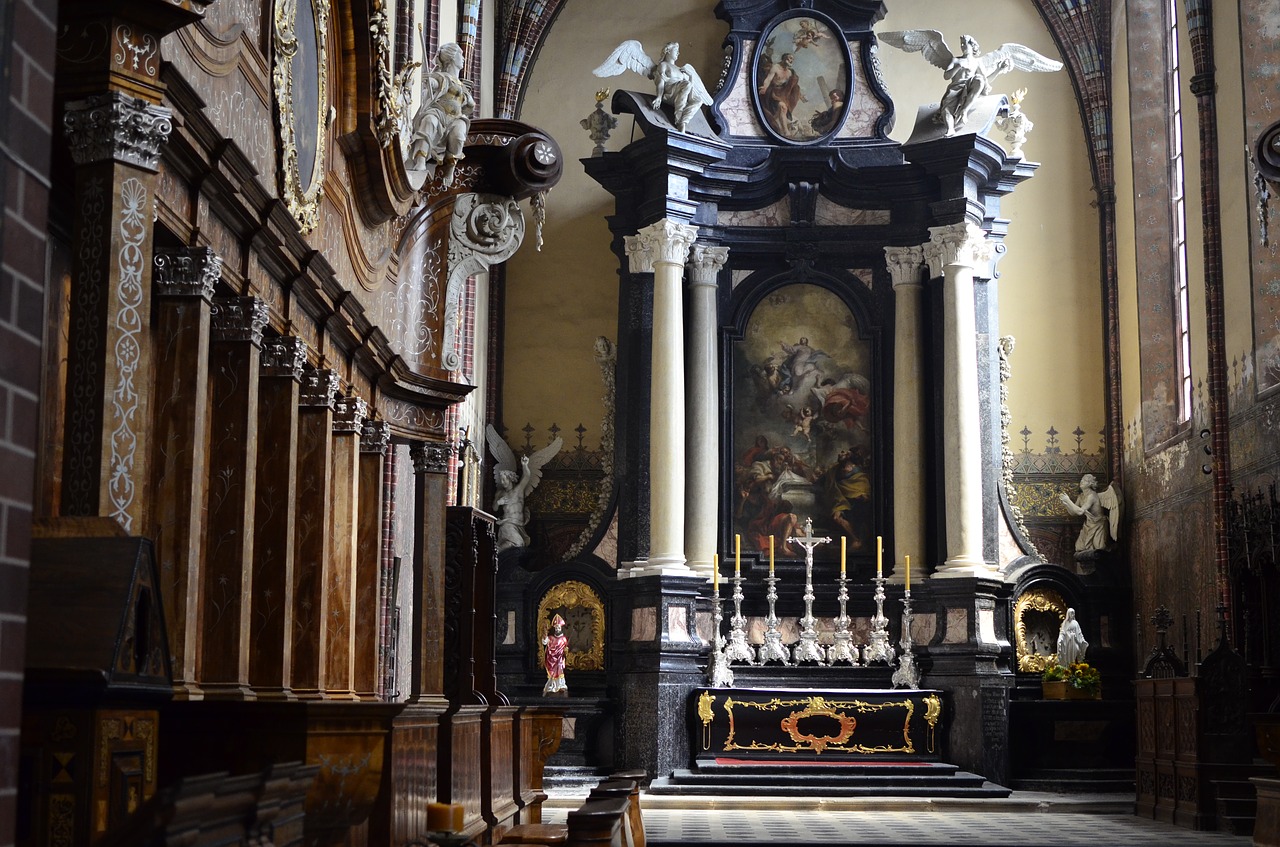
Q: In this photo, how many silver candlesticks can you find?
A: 6